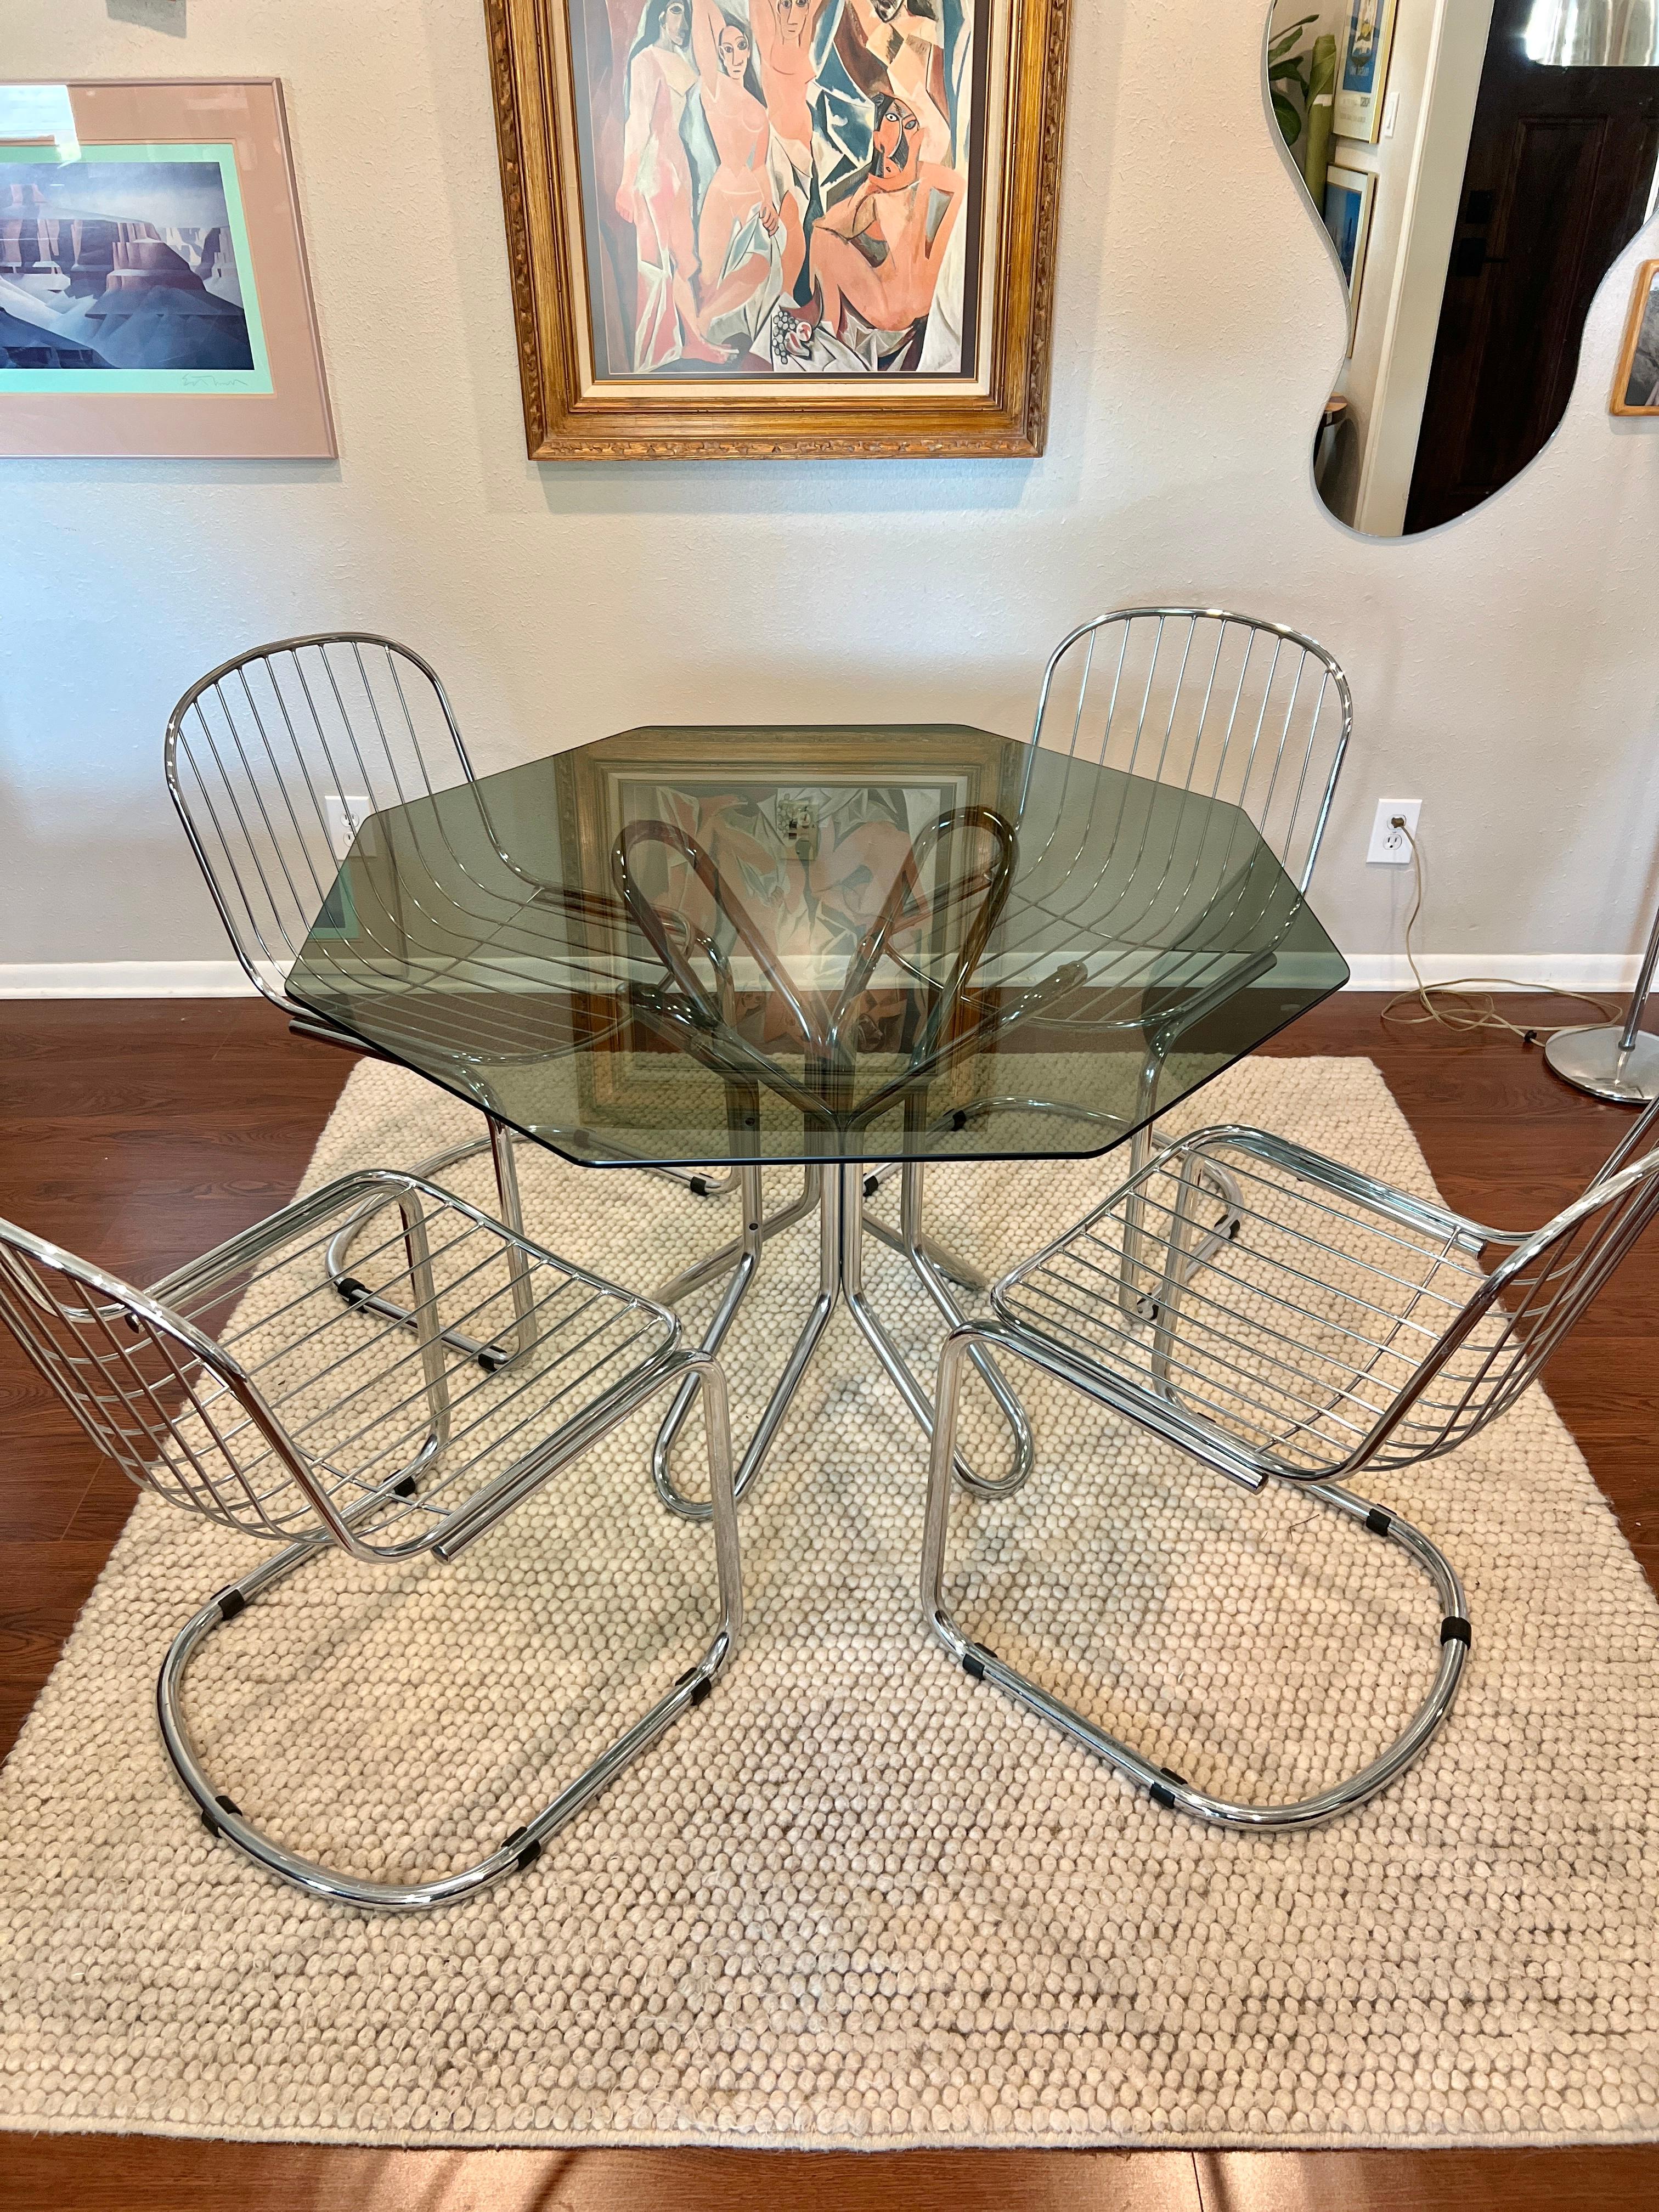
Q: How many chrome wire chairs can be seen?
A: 4